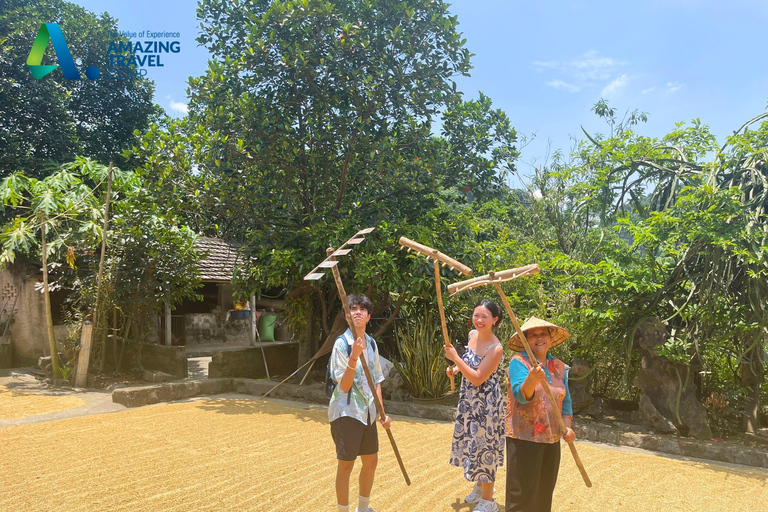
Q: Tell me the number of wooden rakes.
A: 3